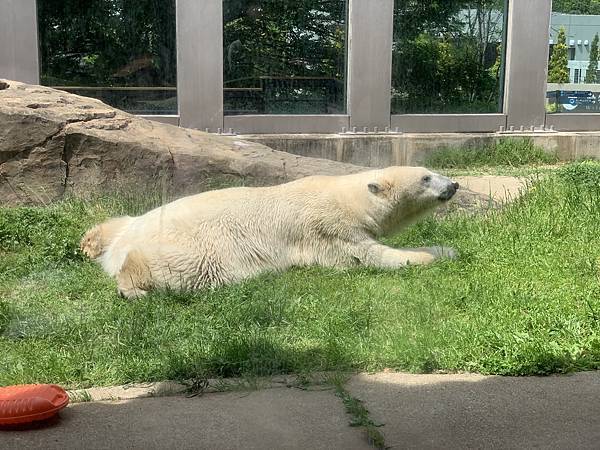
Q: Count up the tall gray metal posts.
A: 4